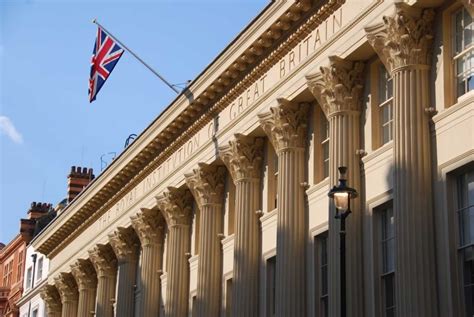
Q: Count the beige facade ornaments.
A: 12